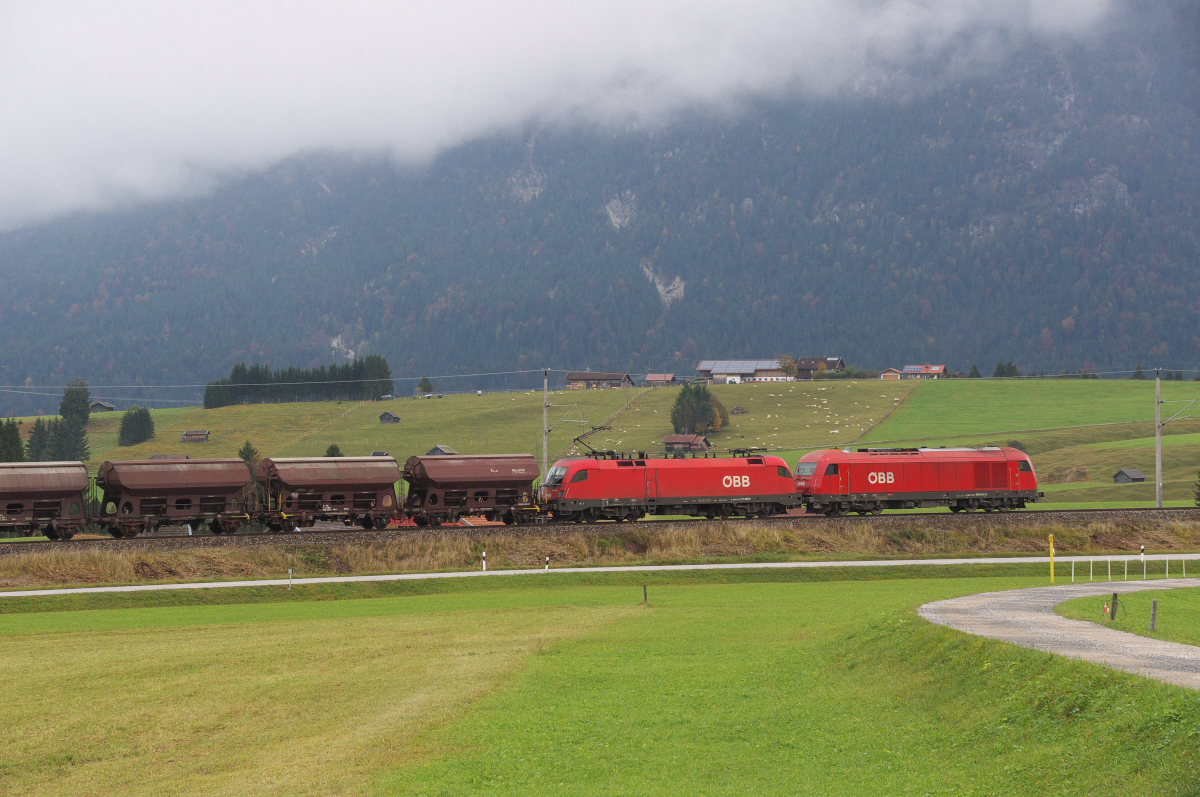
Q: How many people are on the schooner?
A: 0